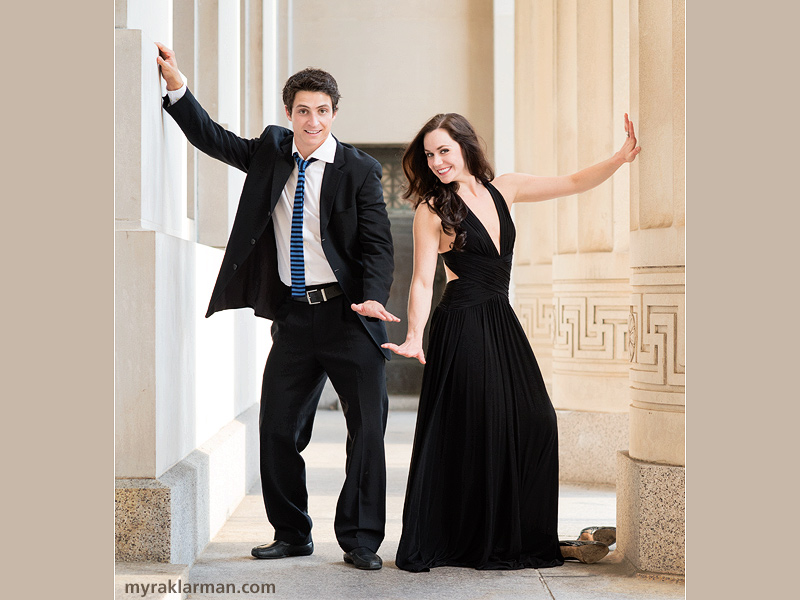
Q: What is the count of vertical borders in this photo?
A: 2